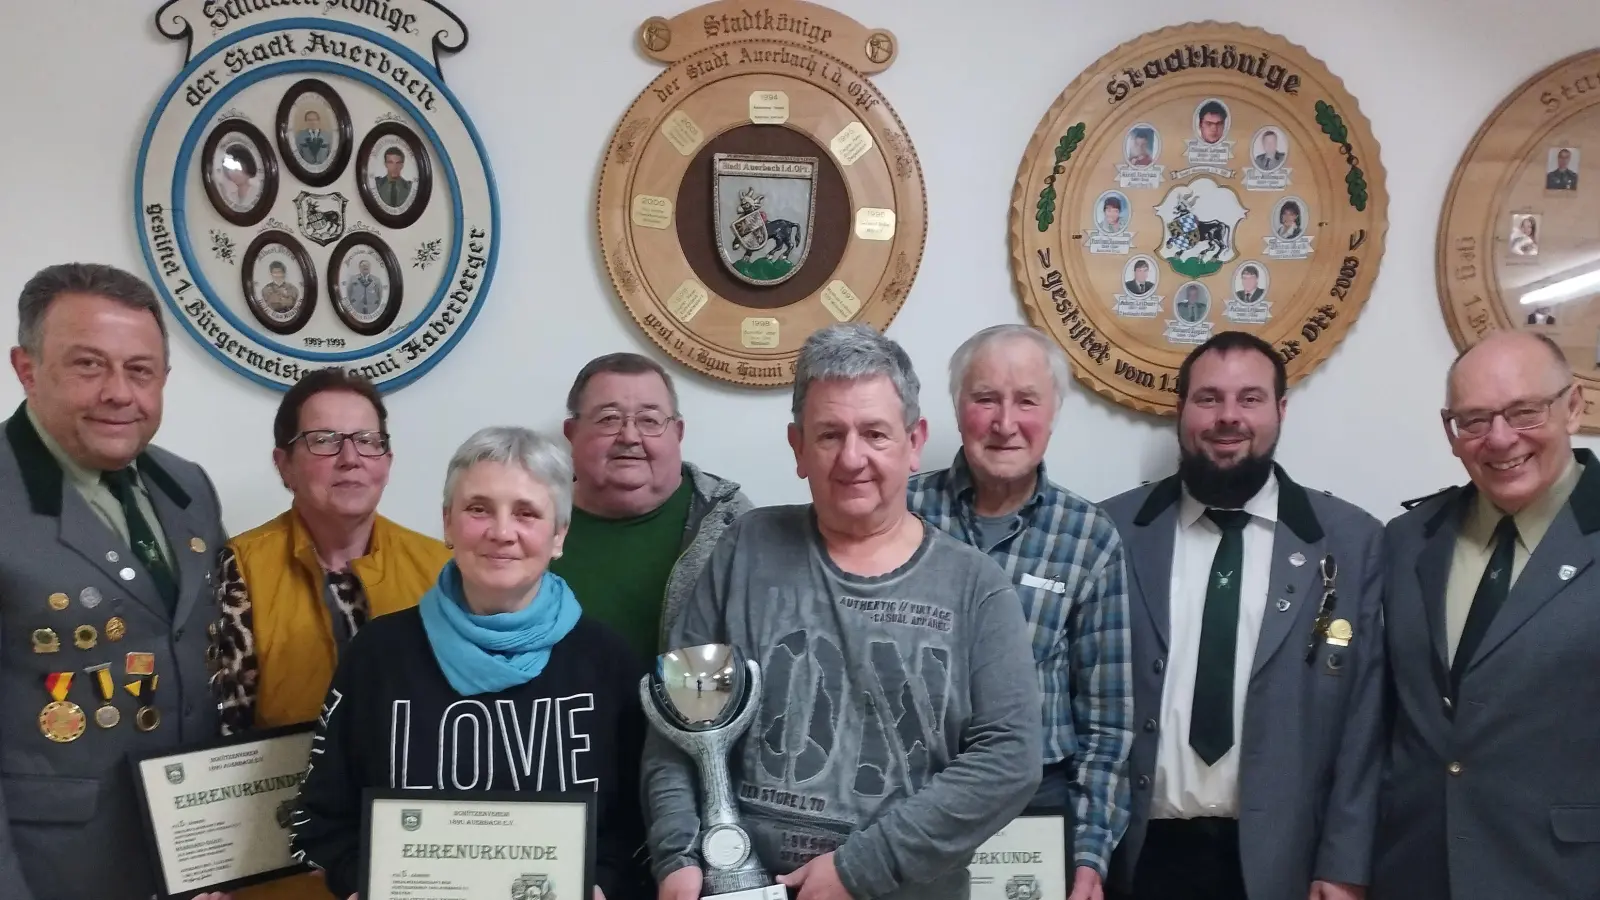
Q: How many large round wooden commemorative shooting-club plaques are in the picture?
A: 4